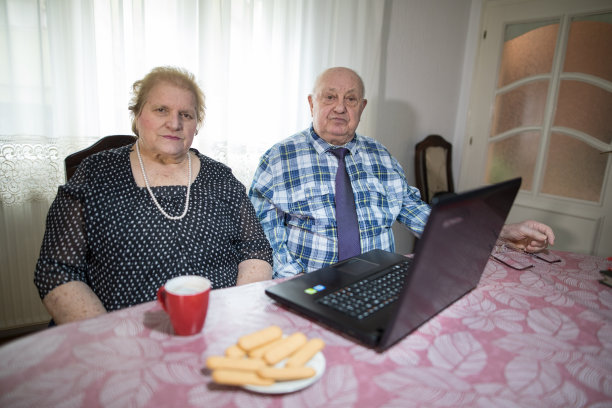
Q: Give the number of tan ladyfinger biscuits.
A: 8